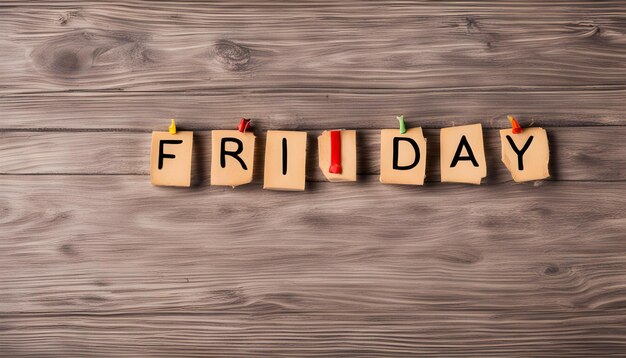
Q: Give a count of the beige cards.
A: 7